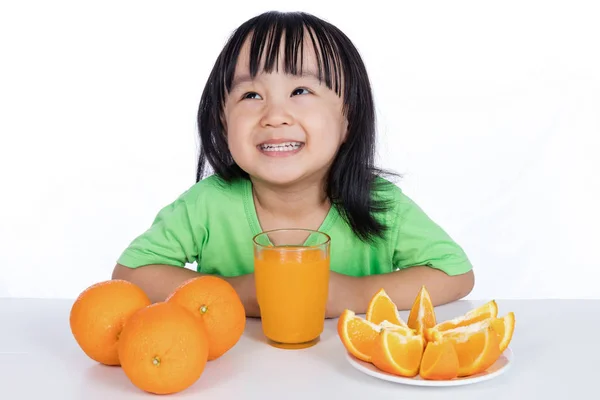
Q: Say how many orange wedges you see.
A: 8